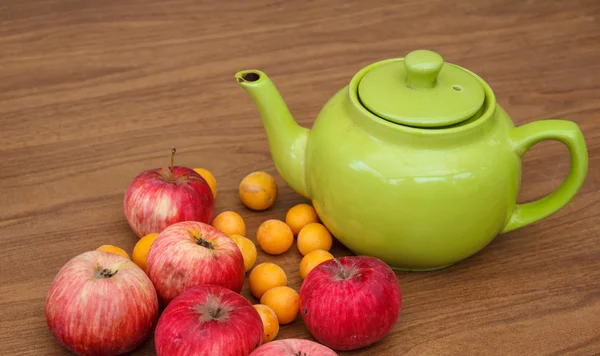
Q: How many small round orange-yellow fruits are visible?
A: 13